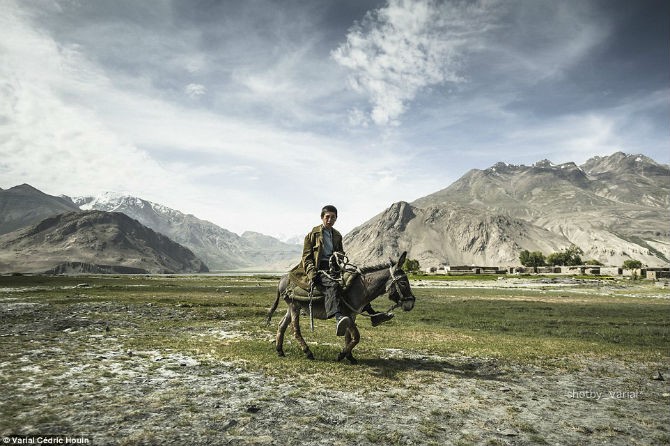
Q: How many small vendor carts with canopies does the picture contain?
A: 0